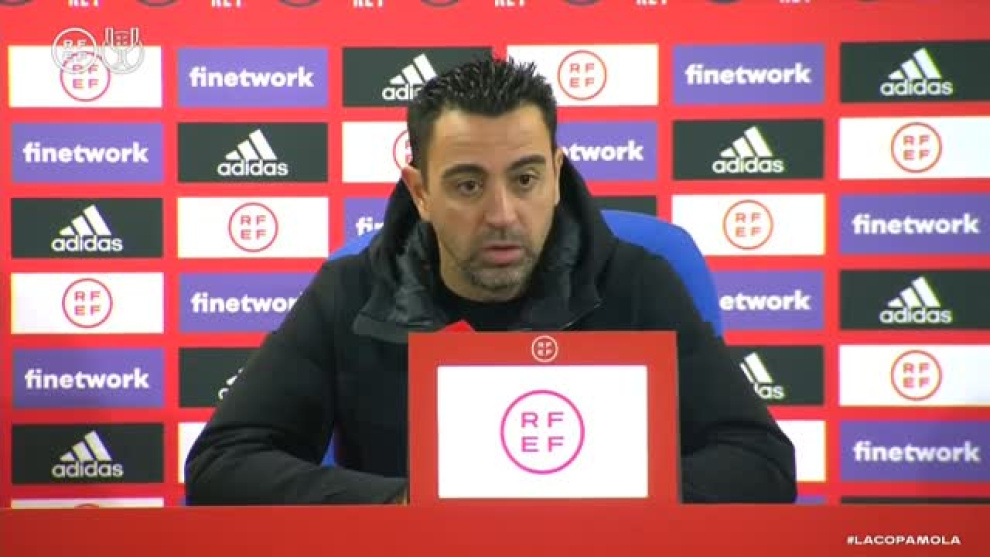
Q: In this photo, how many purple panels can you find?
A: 10